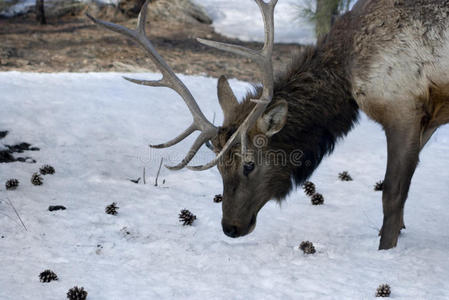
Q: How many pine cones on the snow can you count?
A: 14